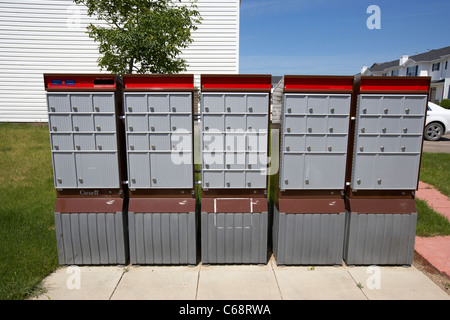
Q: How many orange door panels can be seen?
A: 0